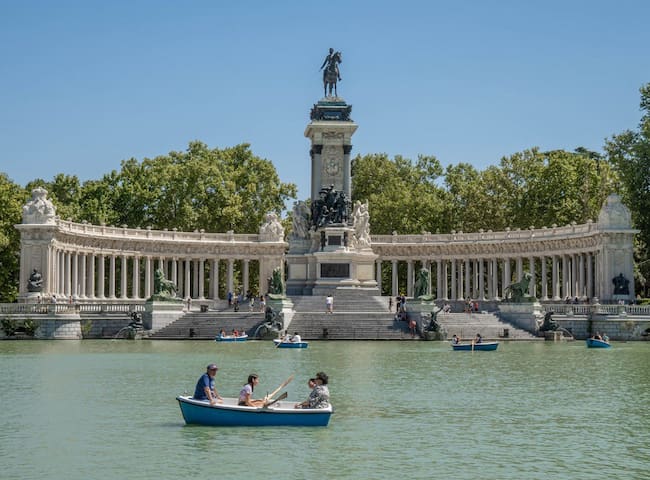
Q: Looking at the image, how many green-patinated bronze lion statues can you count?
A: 4